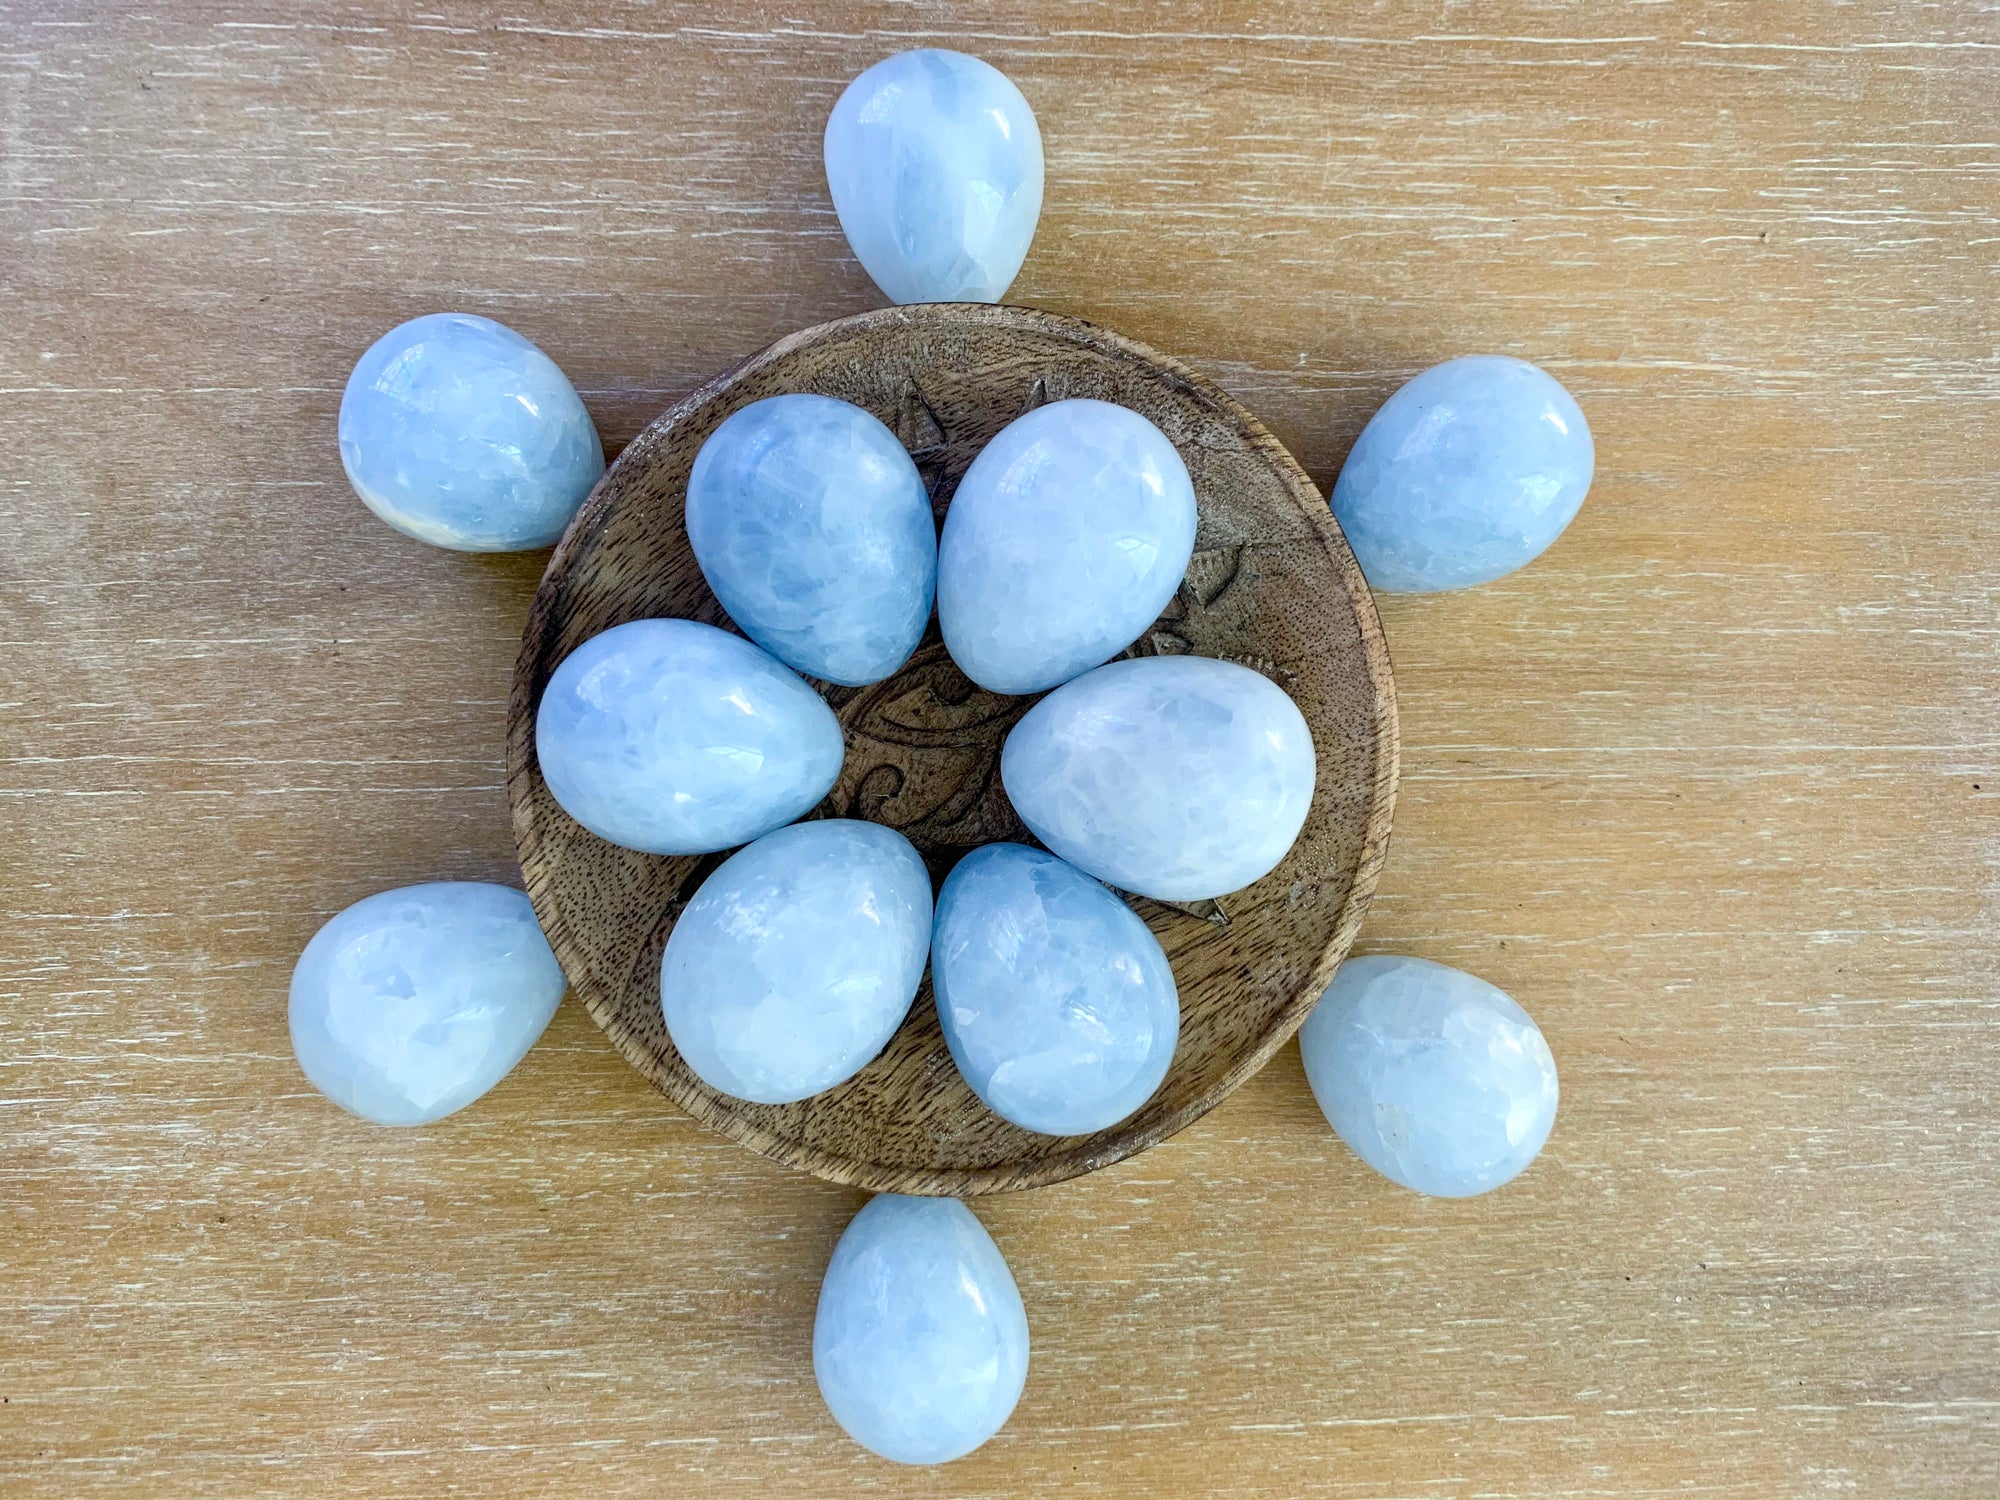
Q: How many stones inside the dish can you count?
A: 6